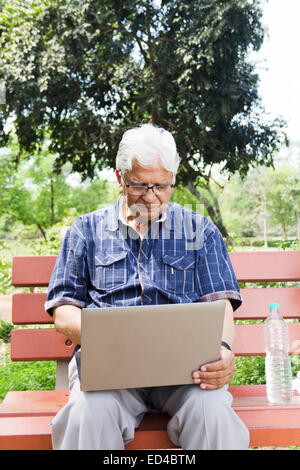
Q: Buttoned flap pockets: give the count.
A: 2